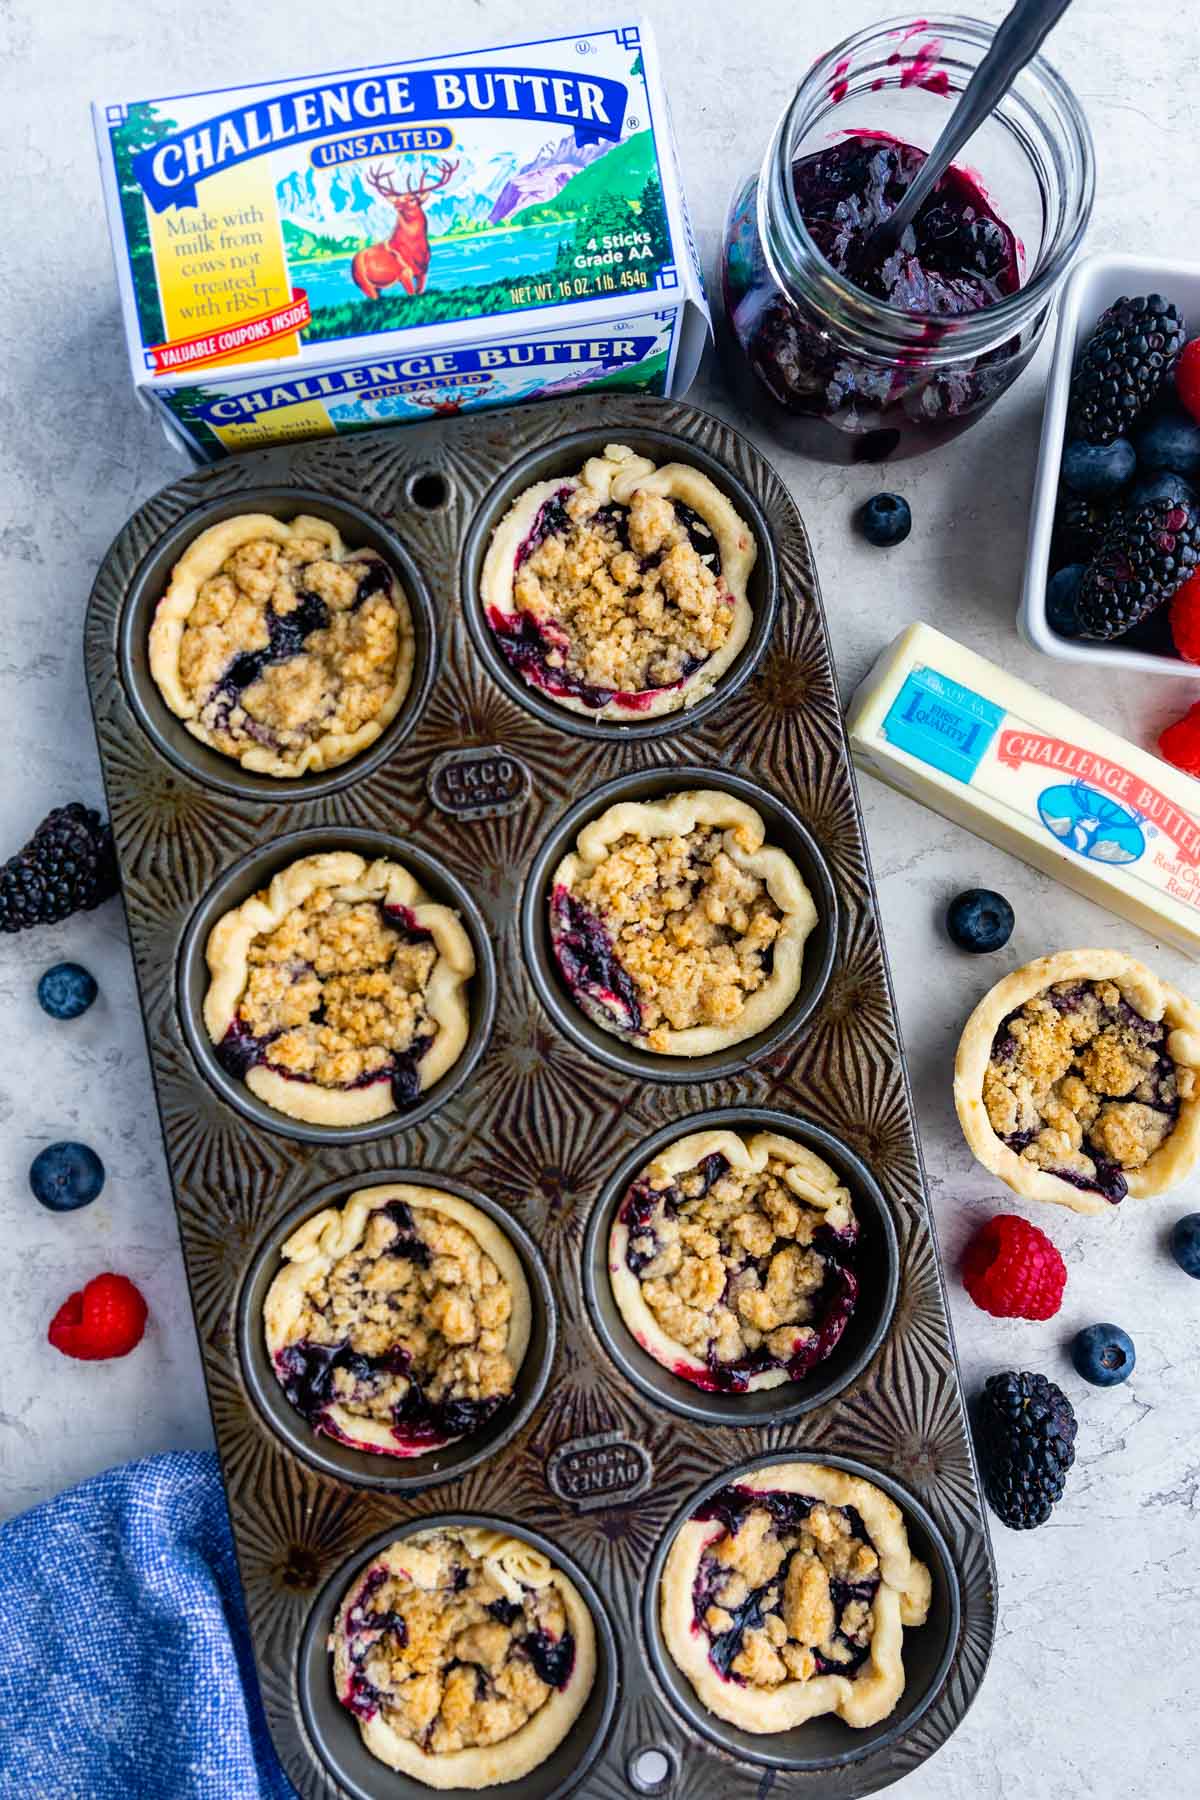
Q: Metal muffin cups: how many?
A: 8